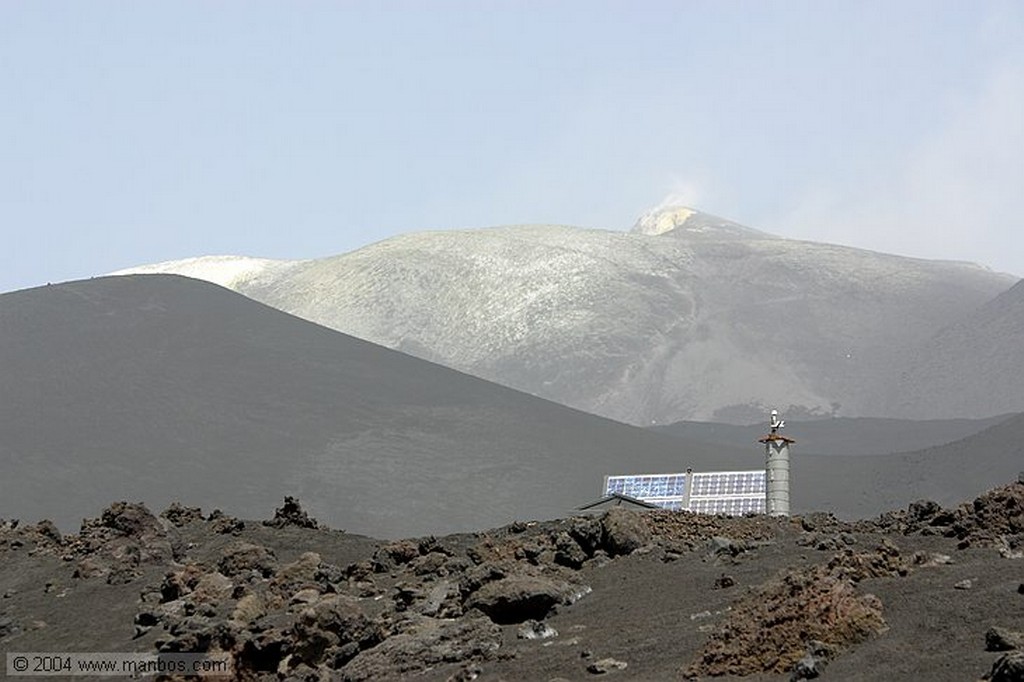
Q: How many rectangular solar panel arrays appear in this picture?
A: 2